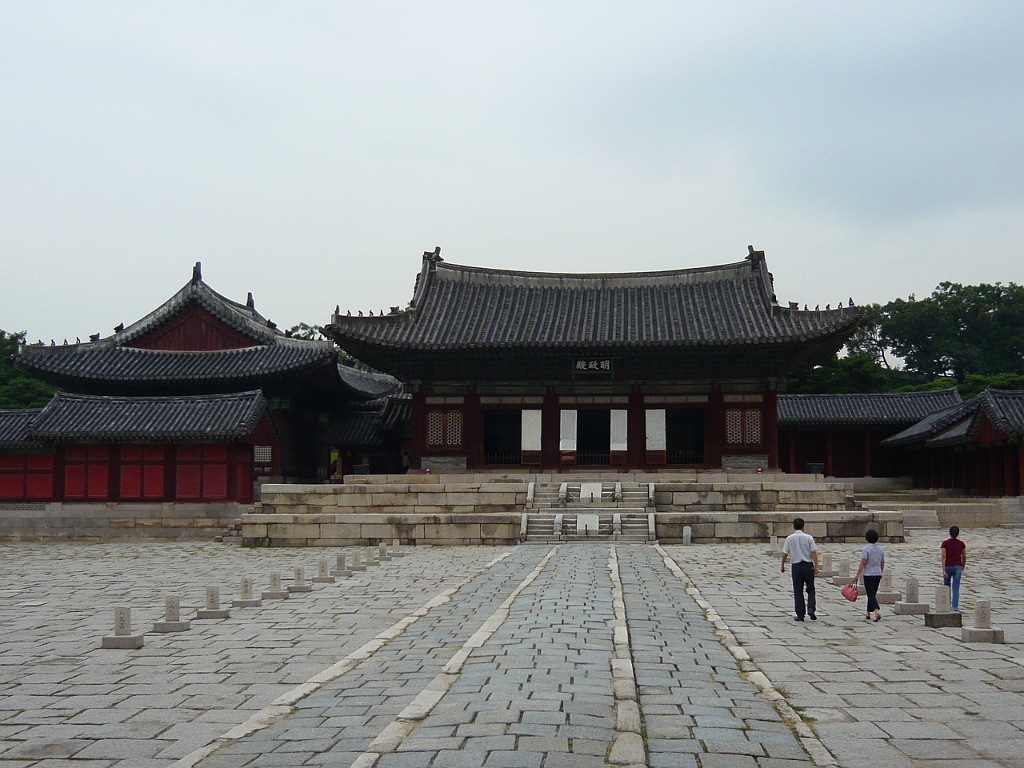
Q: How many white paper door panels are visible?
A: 4